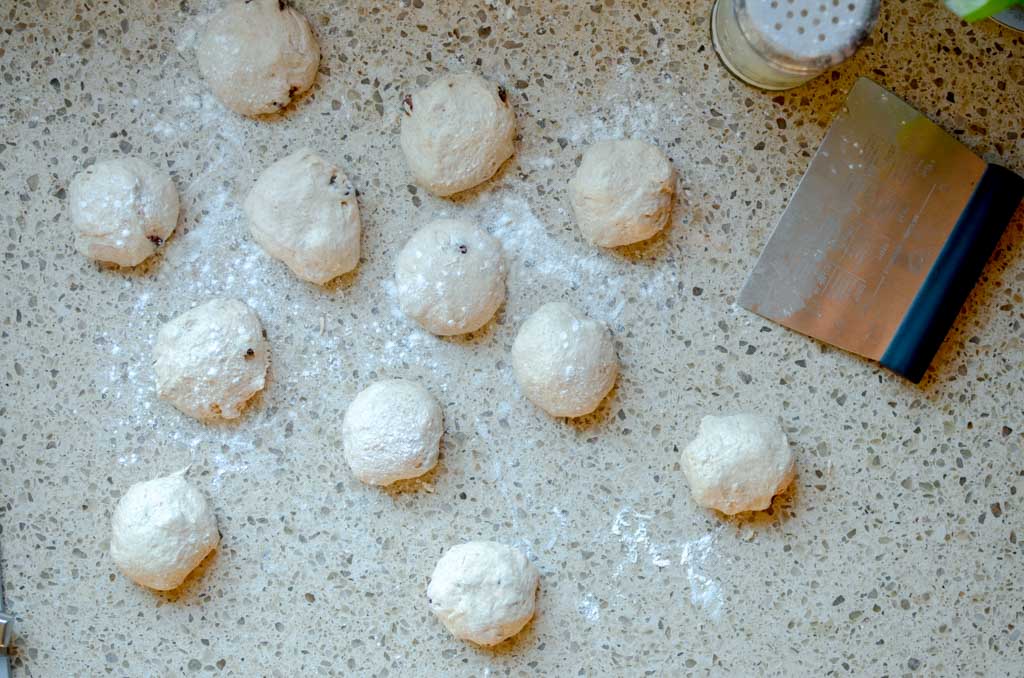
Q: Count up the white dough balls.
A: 12